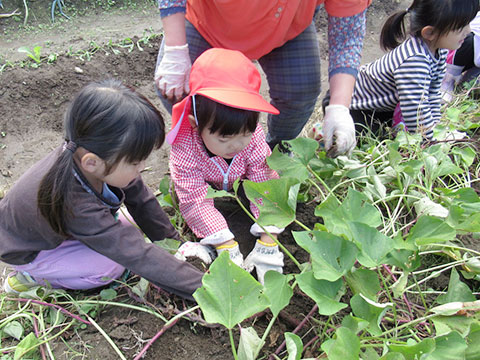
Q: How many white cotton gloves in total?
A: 5